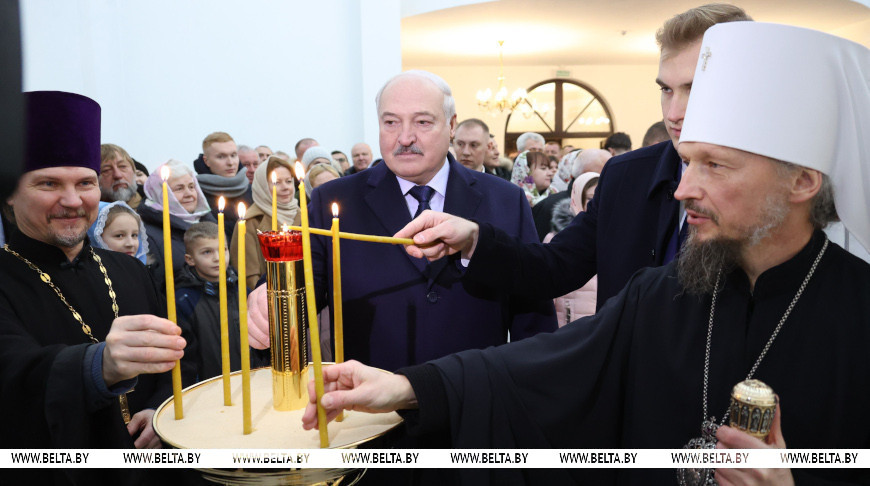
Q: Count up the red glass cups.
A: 1